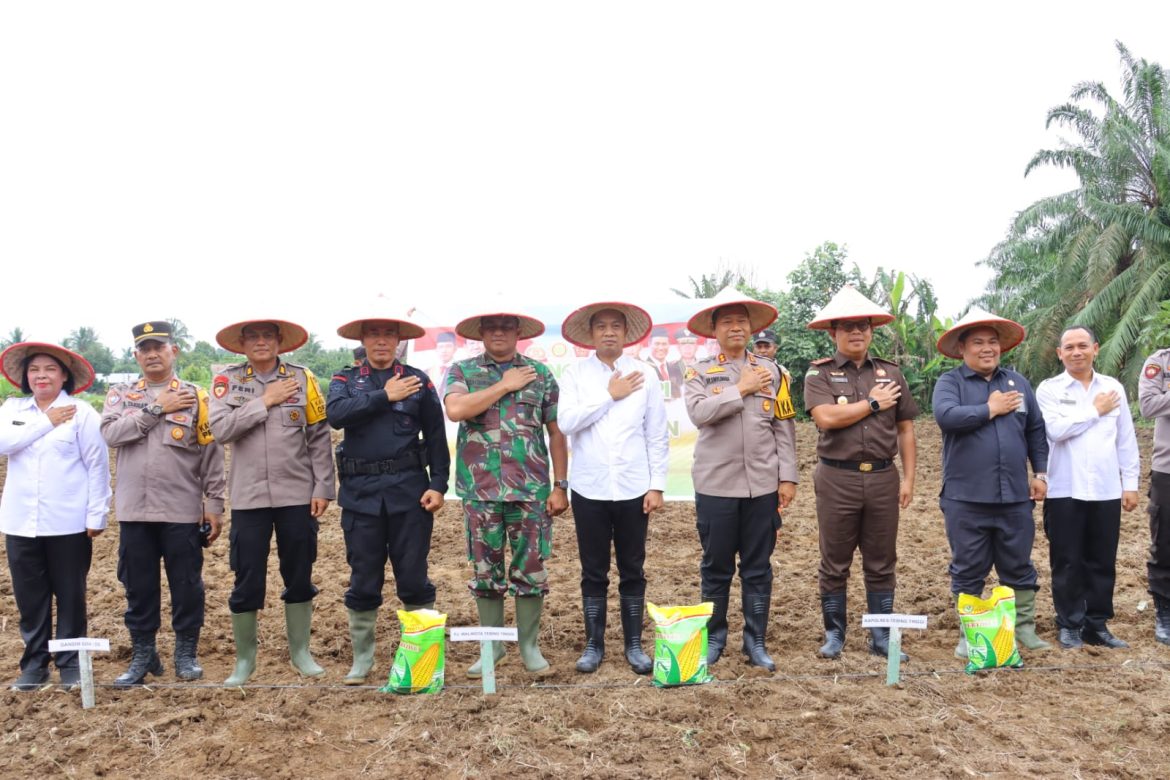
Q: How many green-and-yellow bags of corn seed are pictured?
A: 3